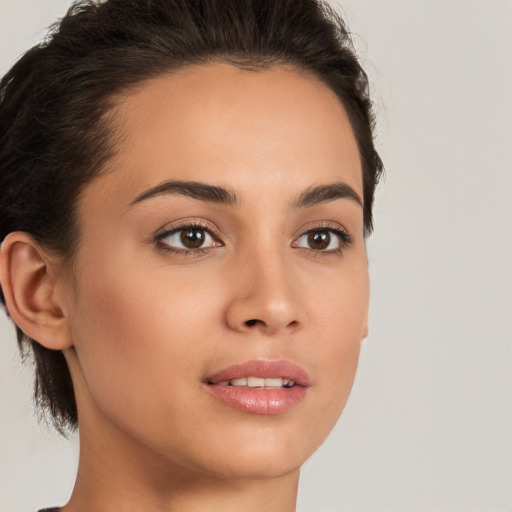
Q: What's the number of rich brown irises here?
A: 2